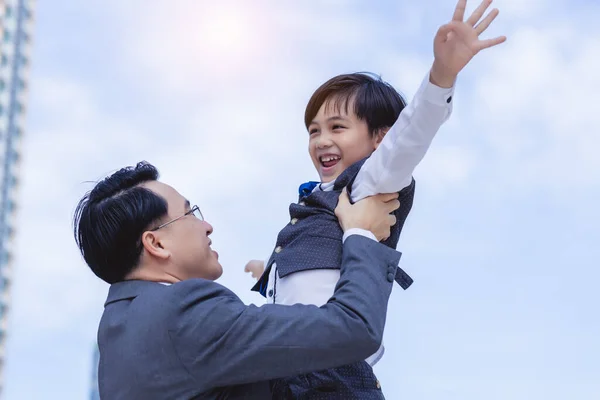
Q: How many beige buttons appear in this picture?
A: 3